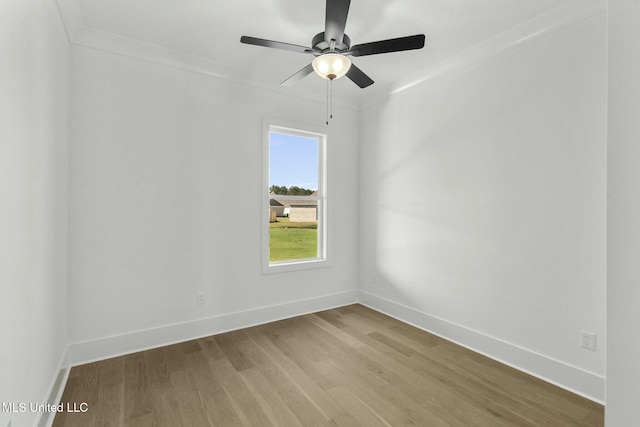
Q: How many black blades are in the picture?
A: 5